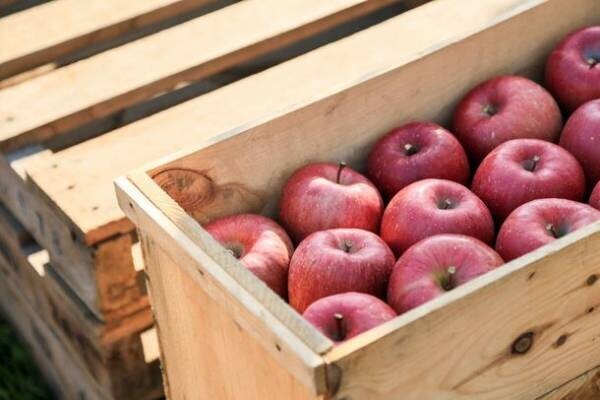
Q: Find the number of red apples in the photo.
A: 13